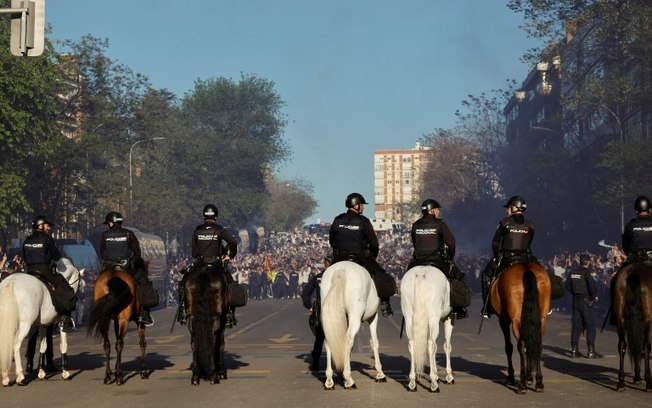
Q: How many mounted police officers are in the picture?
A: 7